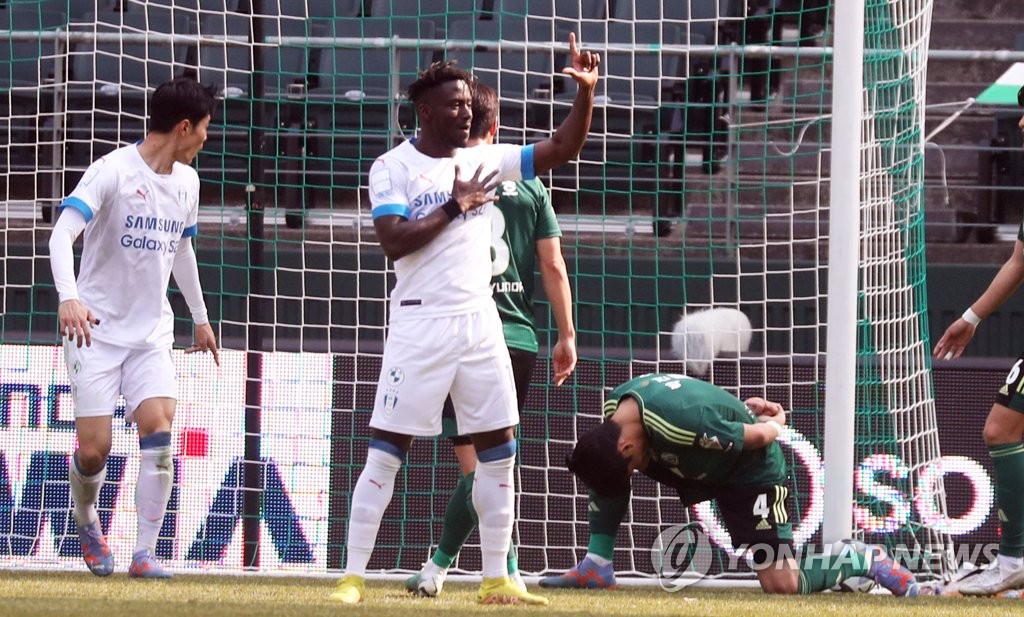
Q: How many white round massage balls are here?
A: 0